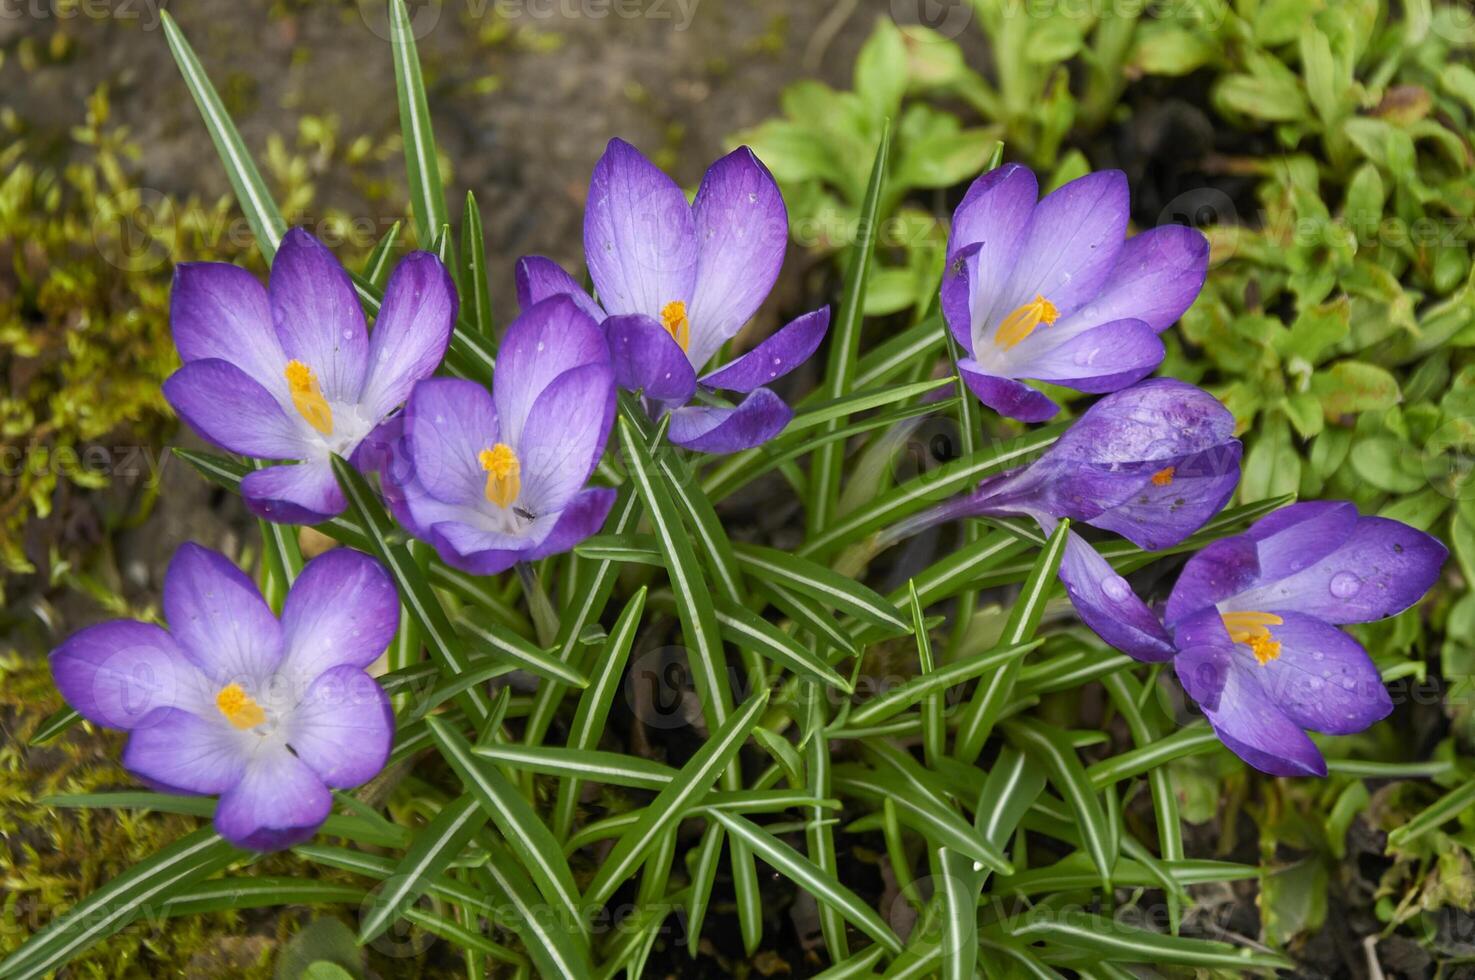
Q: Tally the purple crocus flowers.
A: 7